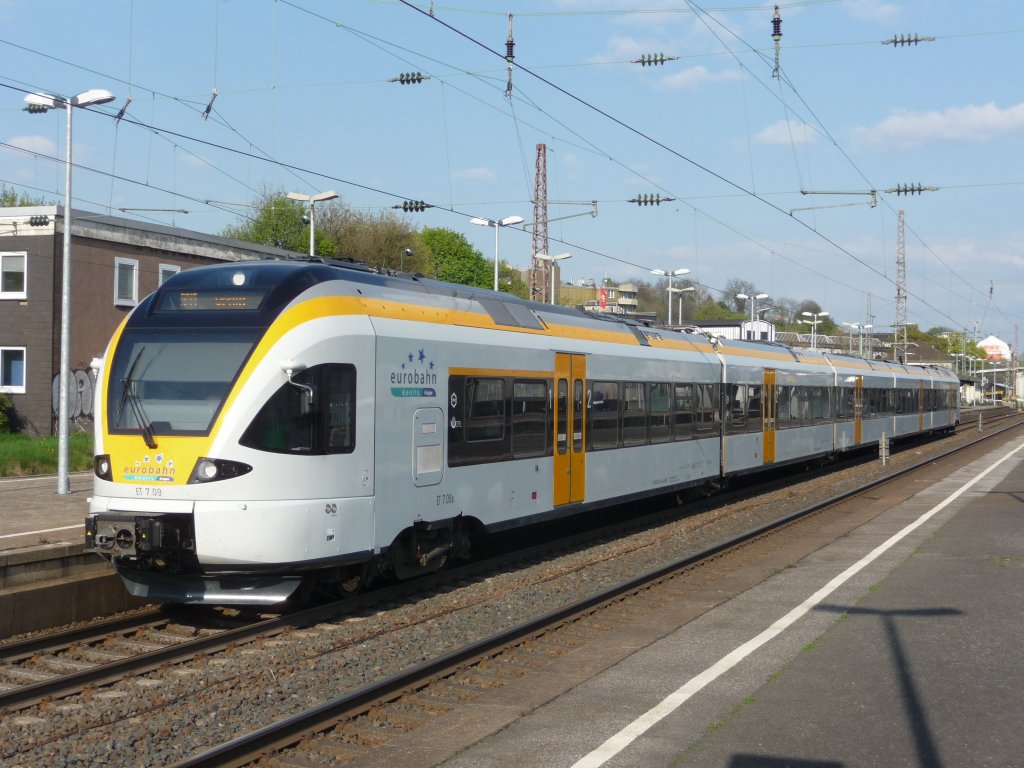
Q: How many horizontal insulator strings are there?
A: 8